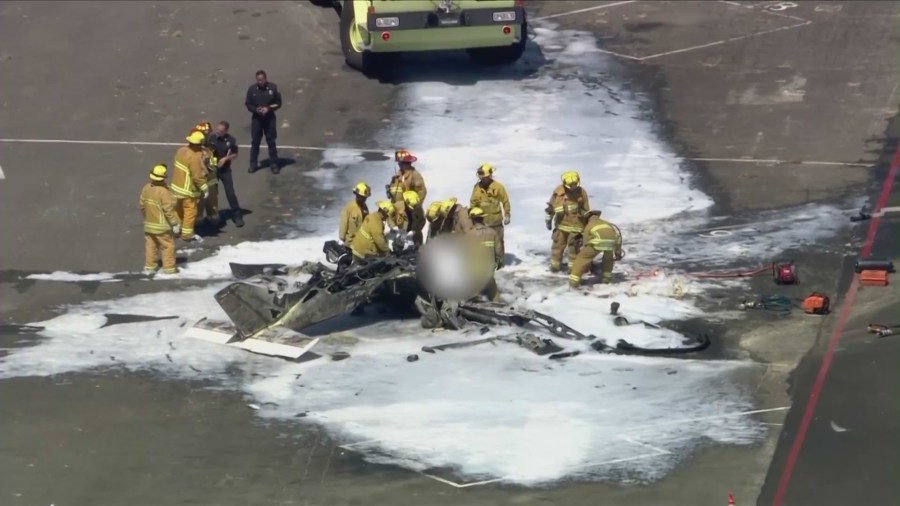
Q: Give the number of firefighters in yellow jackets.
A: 13